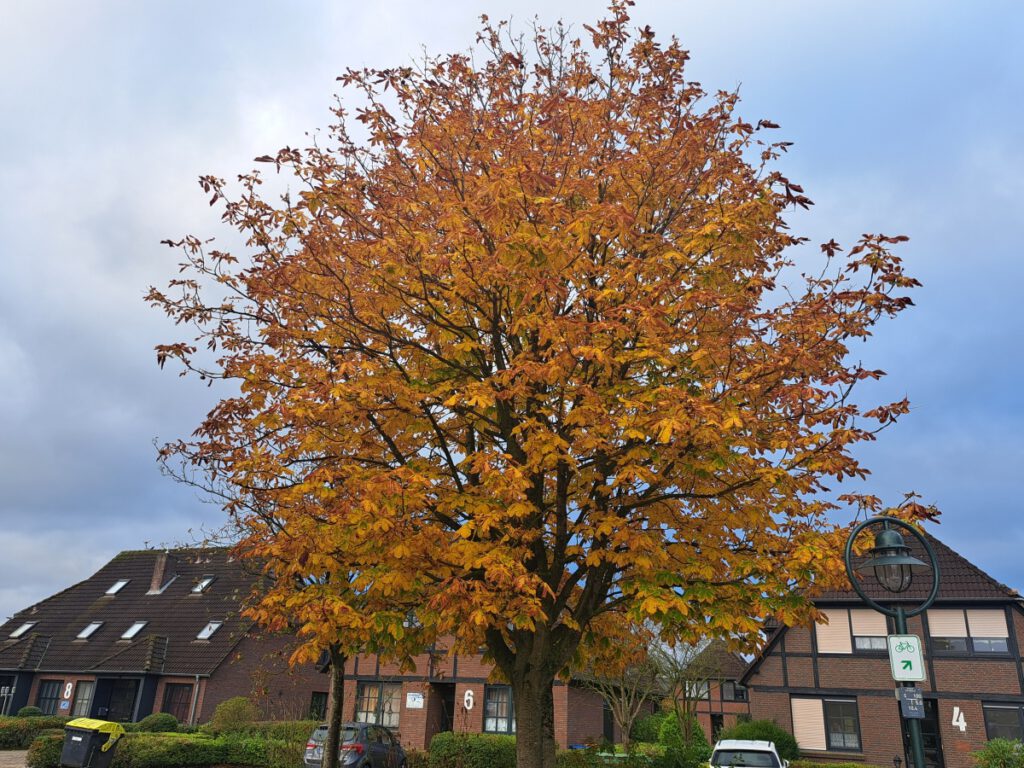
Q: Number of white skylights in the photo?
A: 6